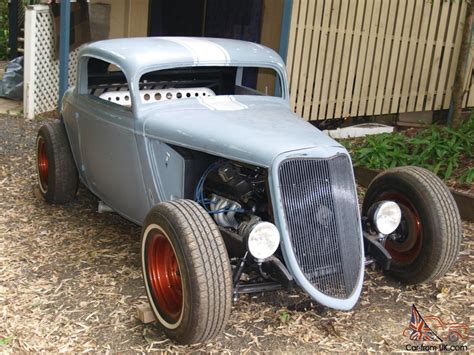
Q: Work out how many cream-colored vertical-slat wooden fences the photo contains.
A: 1